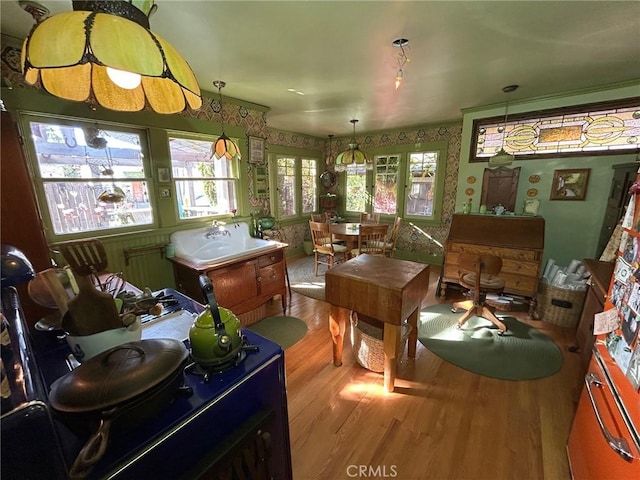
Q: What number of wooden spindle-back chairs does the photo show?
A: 5